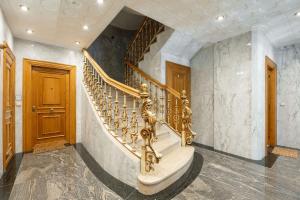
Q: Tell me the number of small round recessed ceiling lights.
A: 7